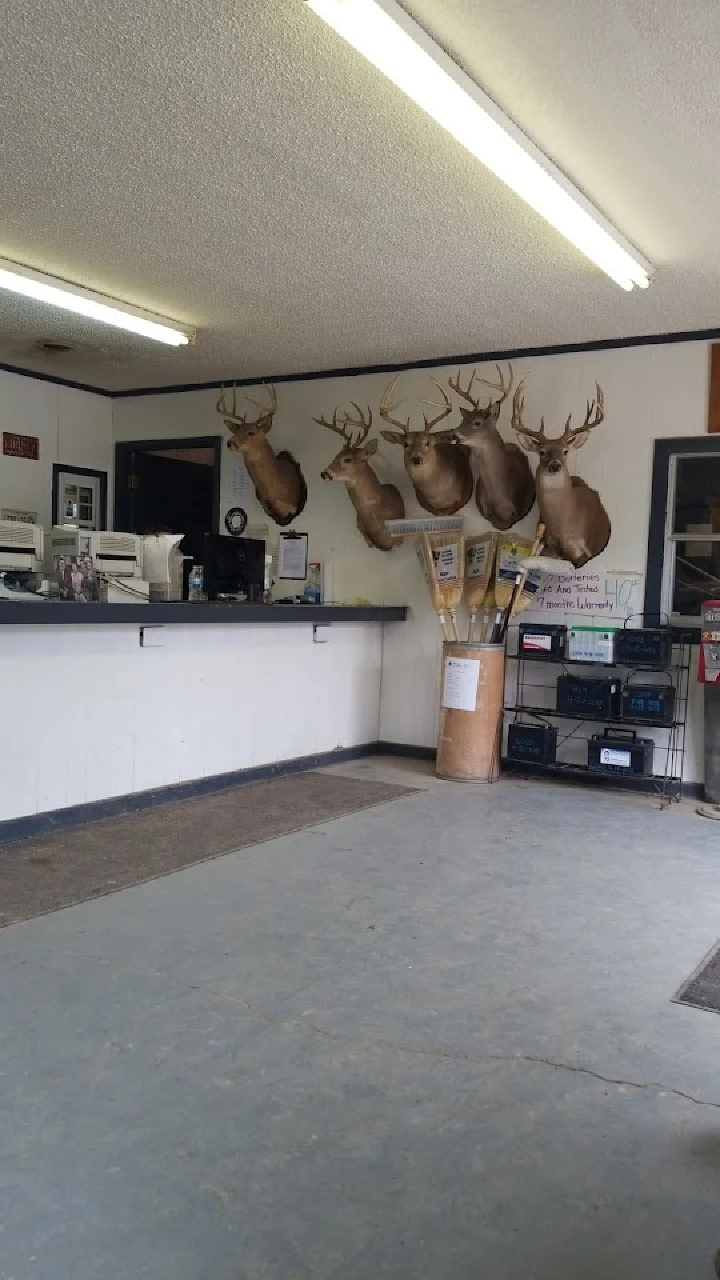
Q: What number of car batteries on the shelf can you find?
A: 7